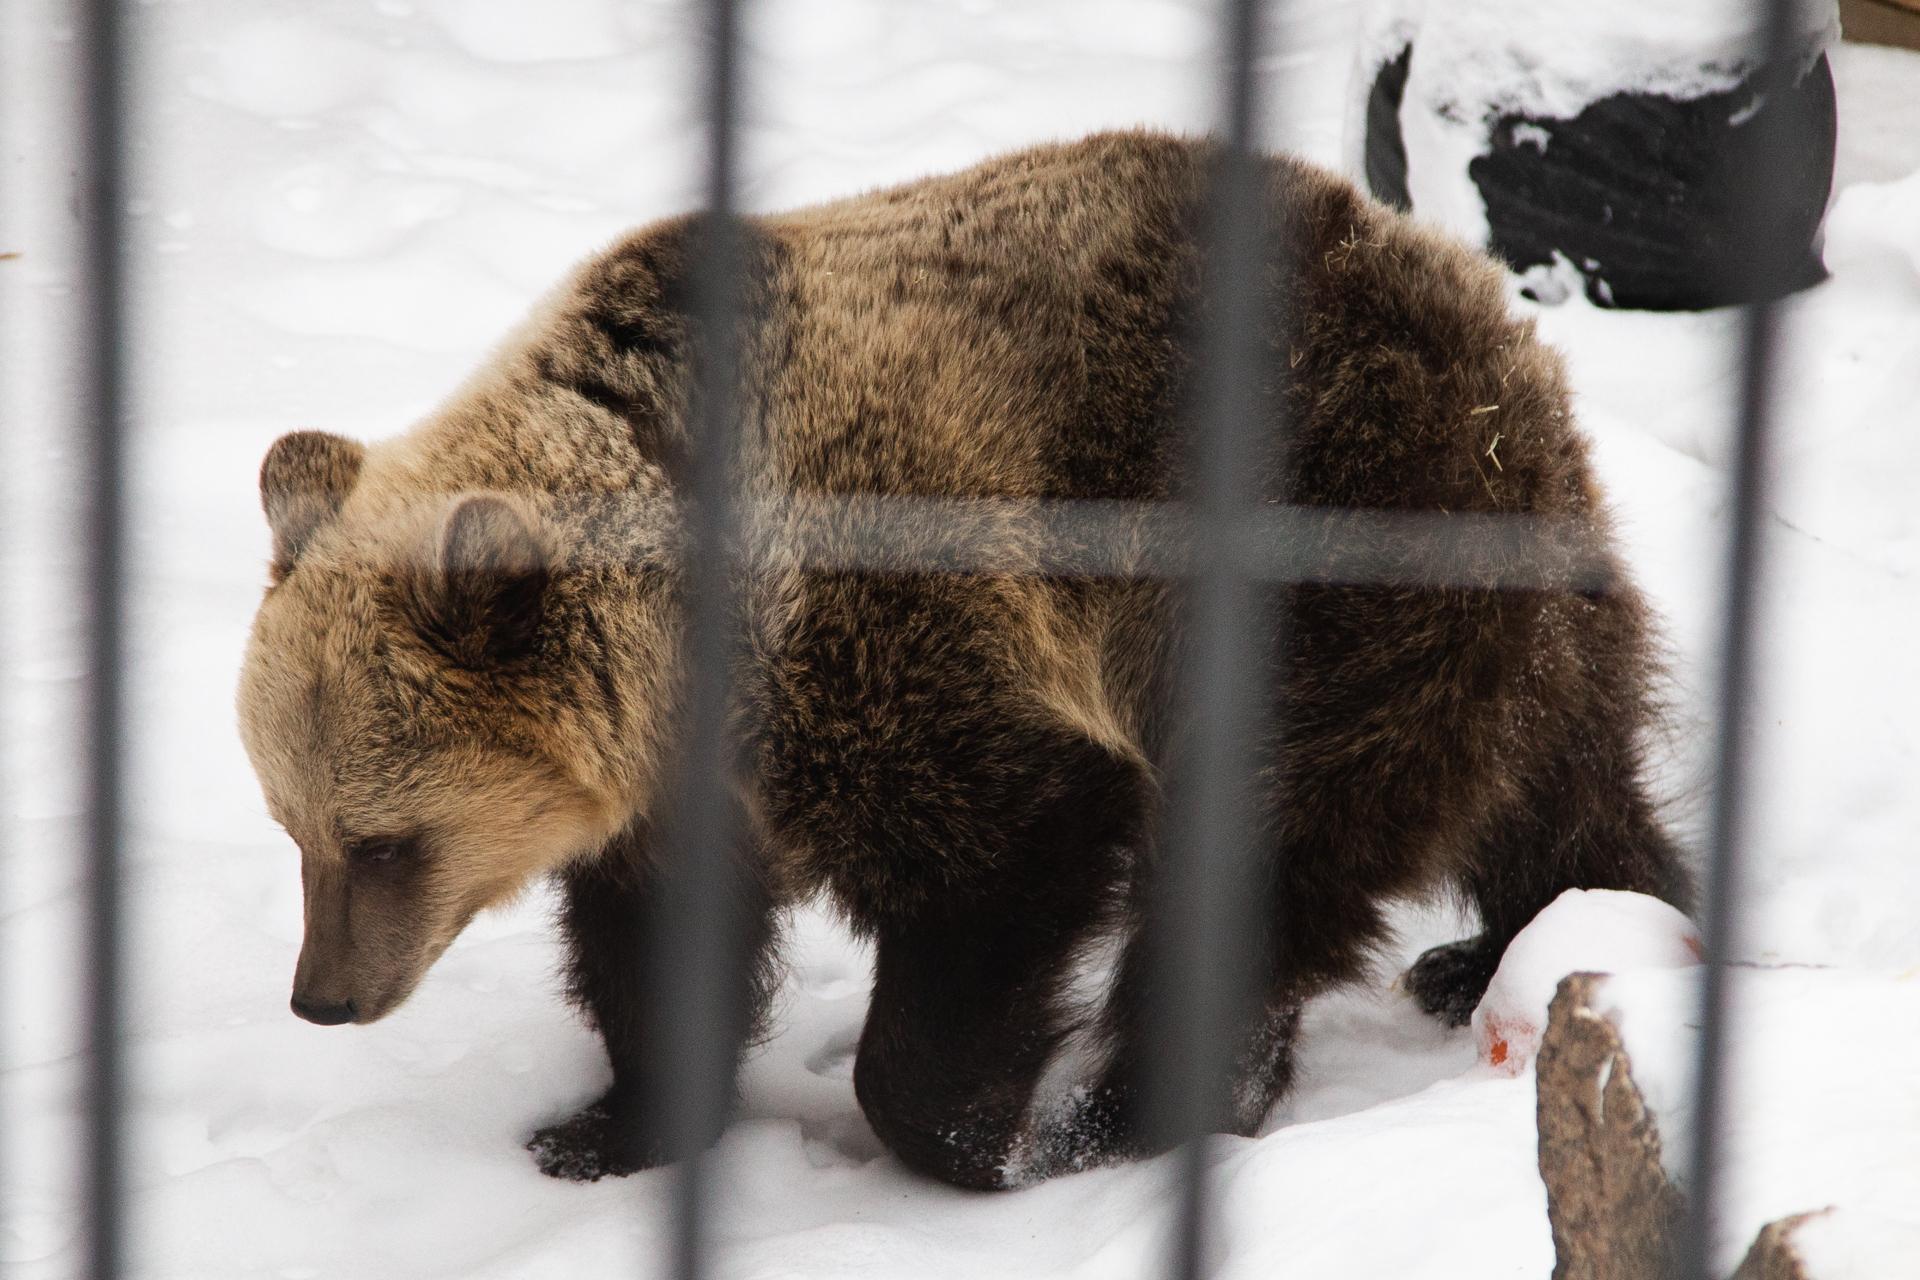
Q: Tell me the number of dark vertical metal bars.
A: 4